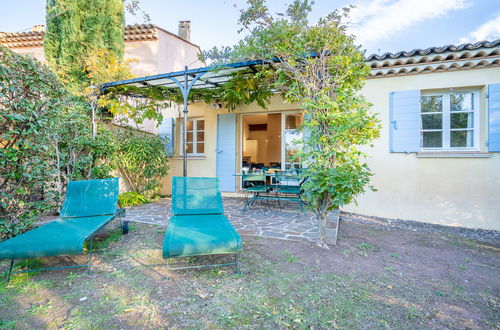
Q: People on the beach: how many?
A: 0